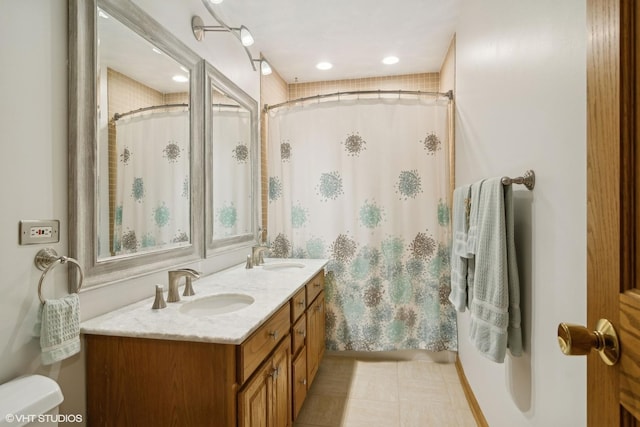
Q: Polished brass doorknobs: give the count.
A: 1